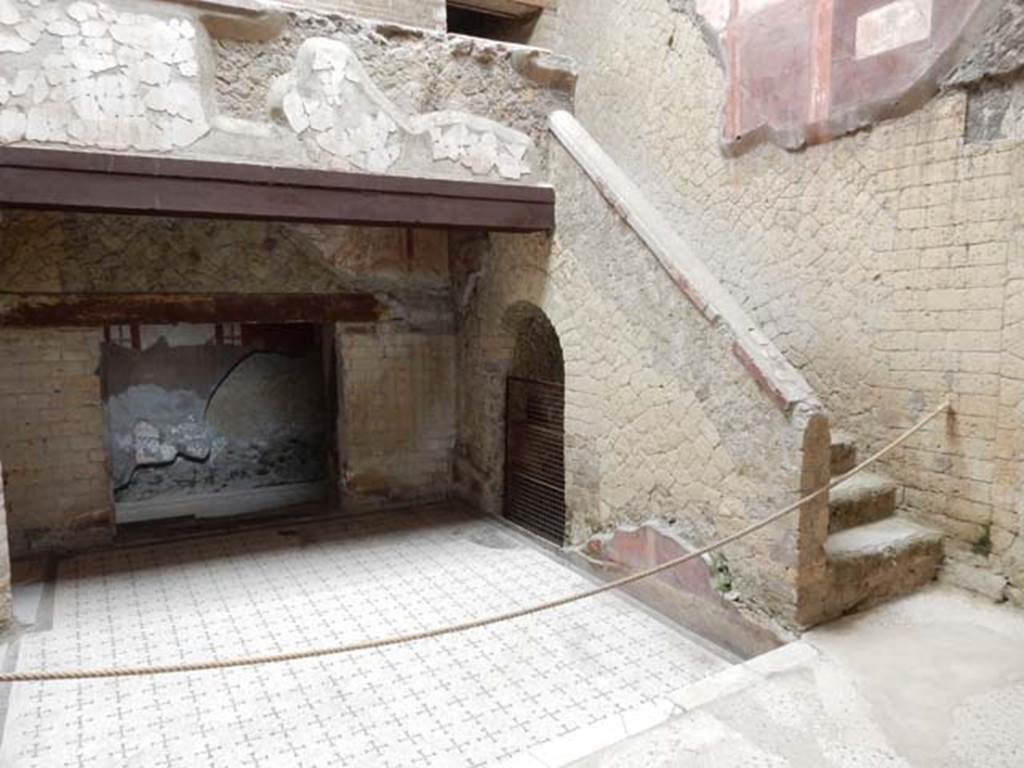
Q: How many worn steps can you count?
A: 3